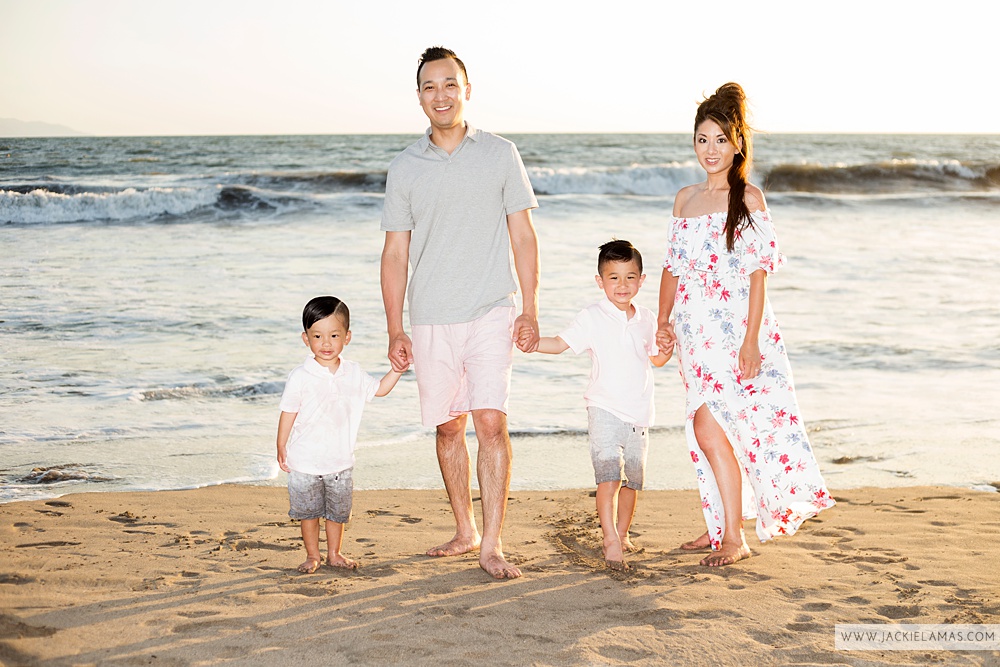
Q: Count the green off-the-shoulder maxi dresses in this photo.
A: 0